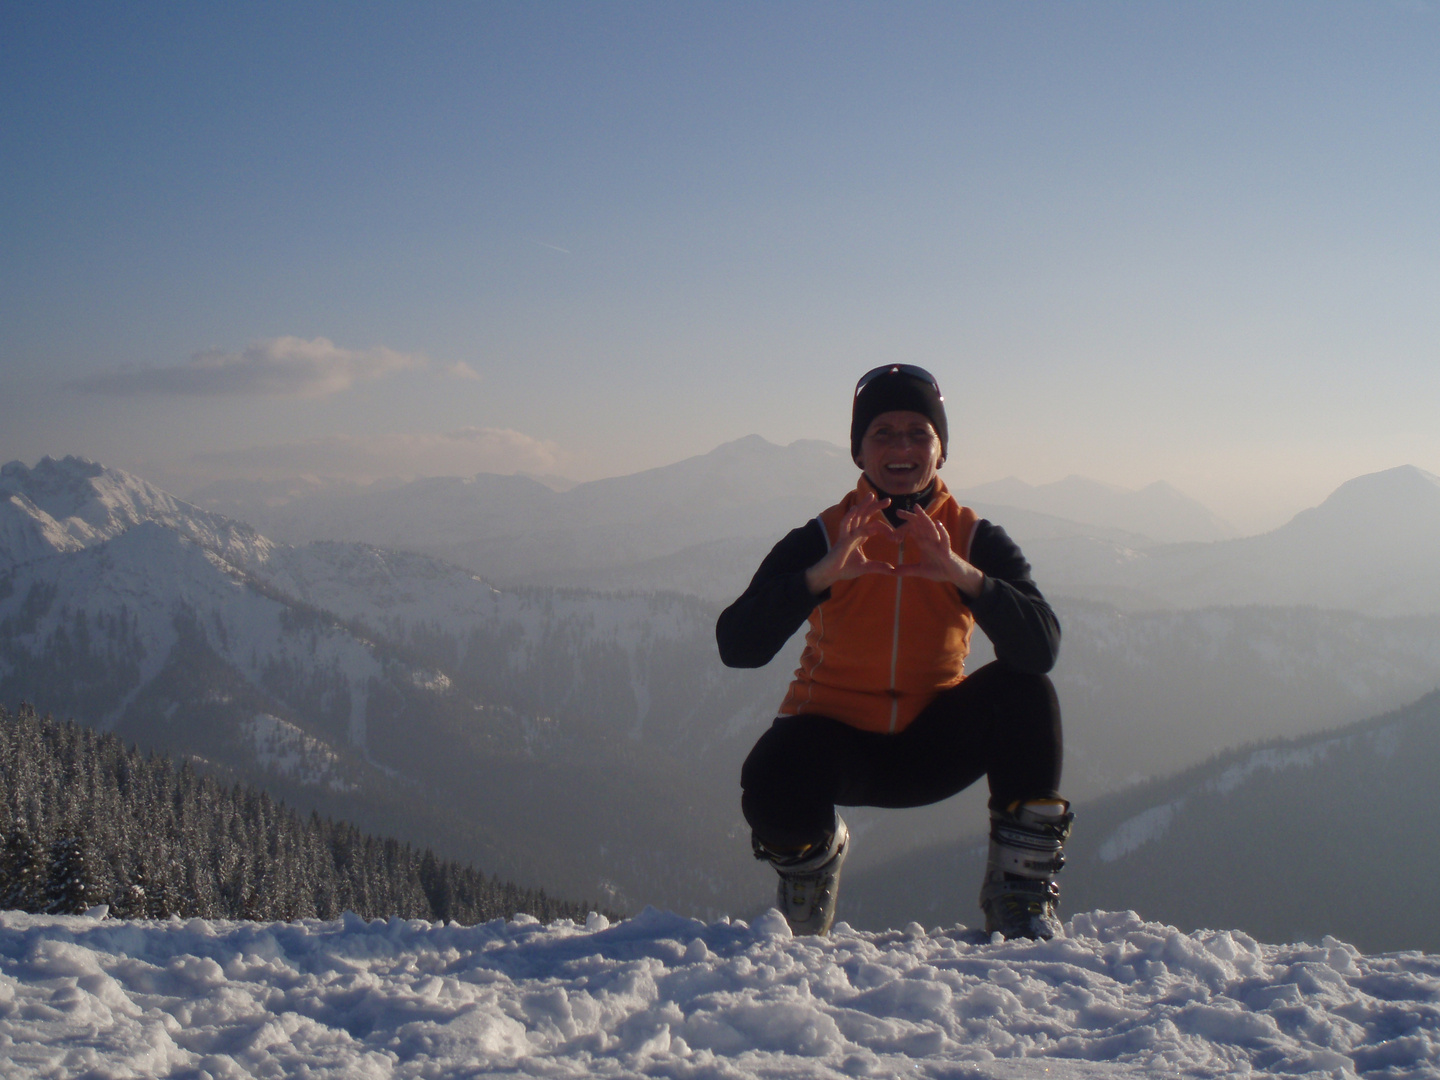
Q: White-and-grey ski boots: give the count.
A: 2